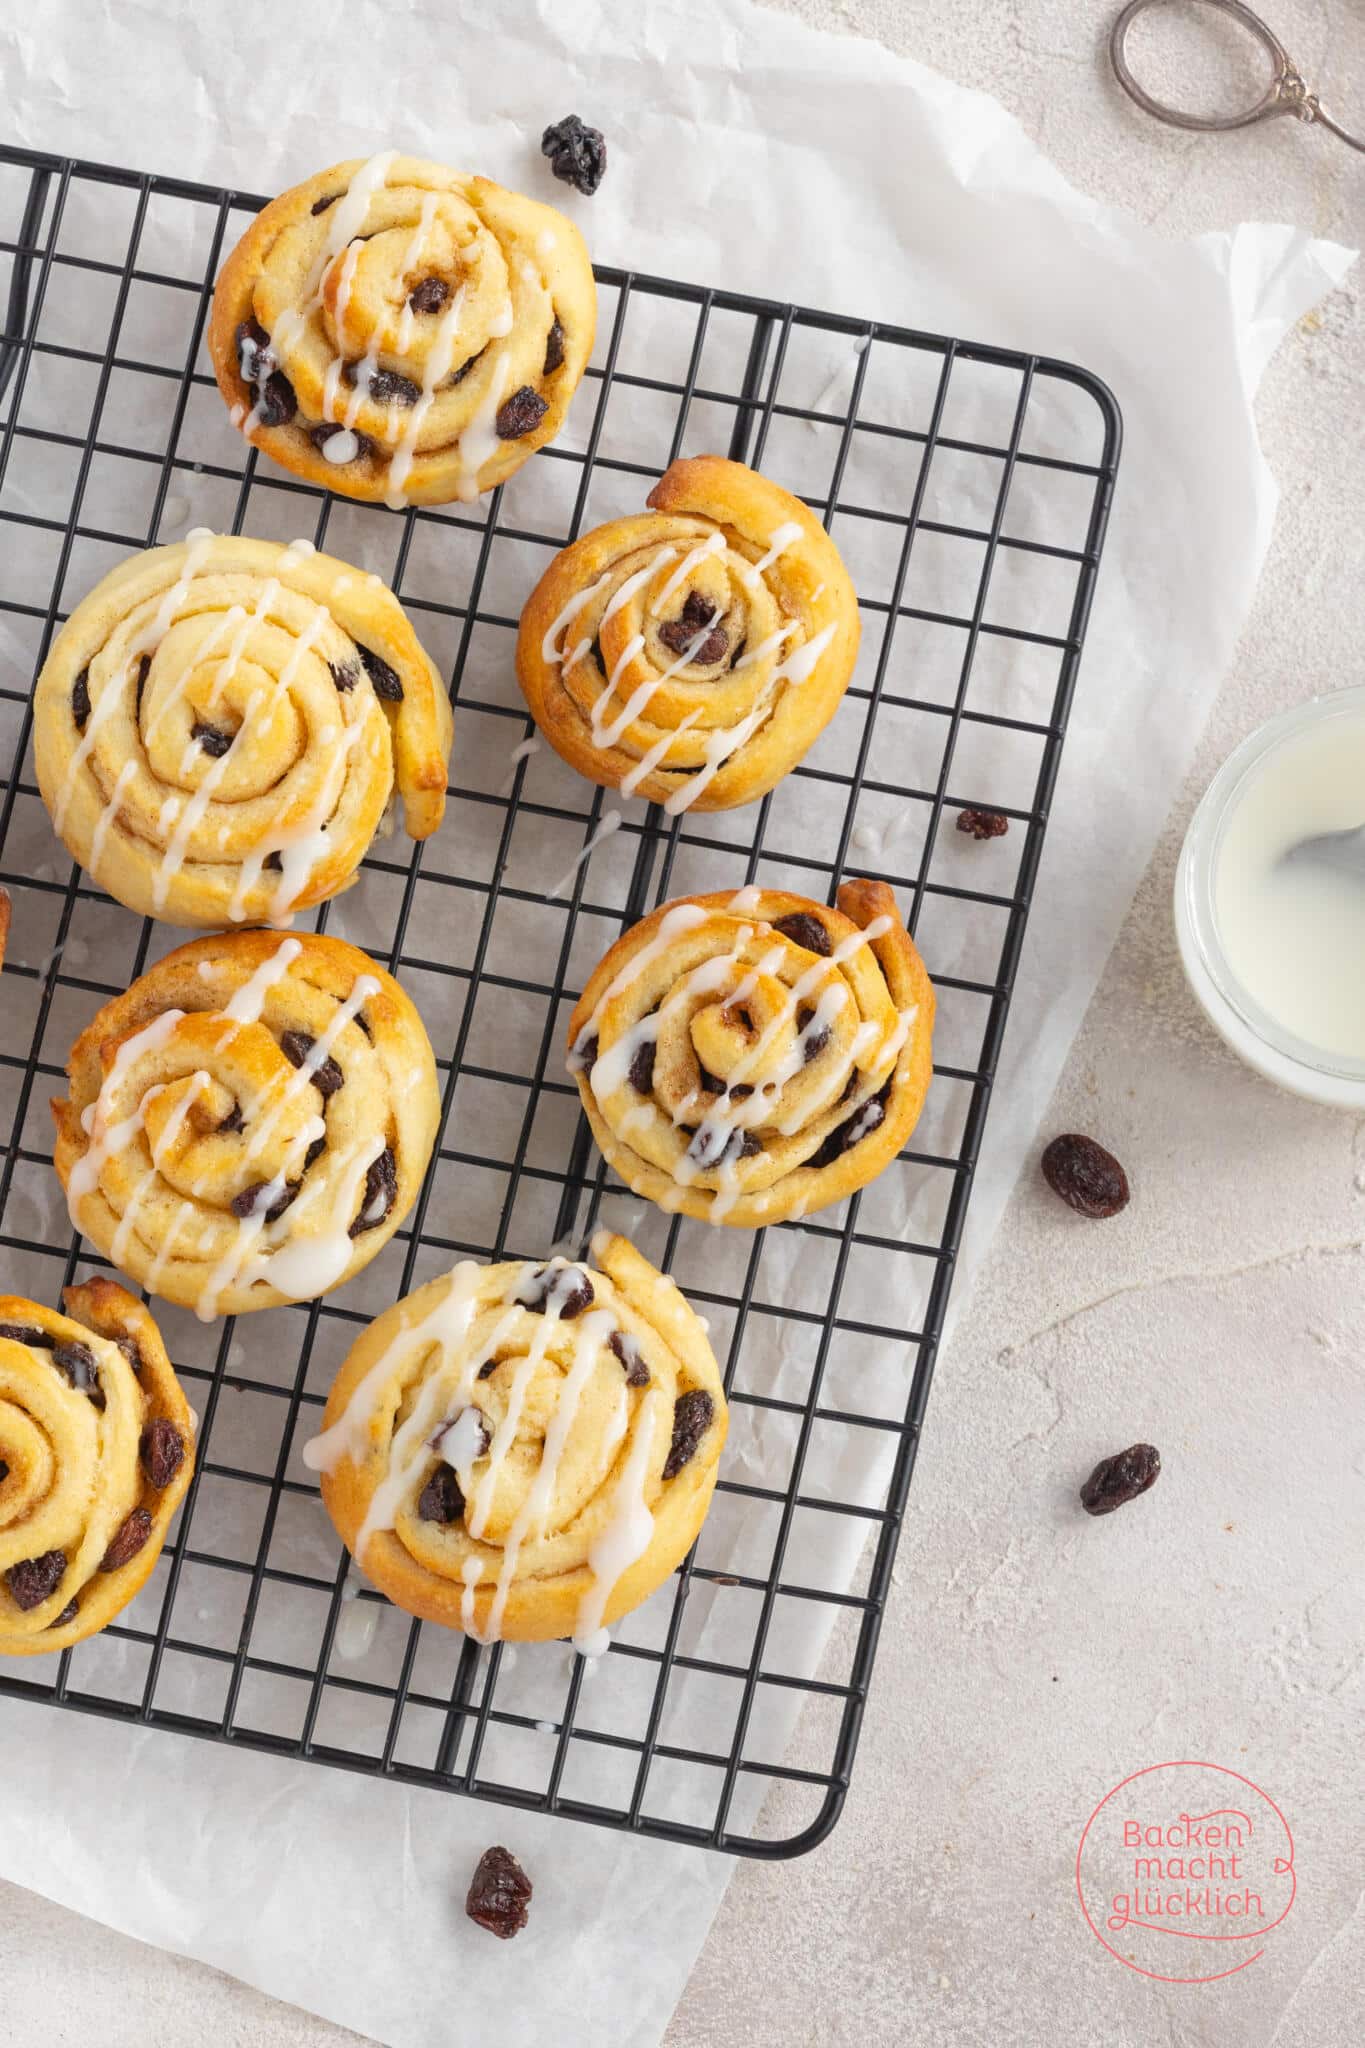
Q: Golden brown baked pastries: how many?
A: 7